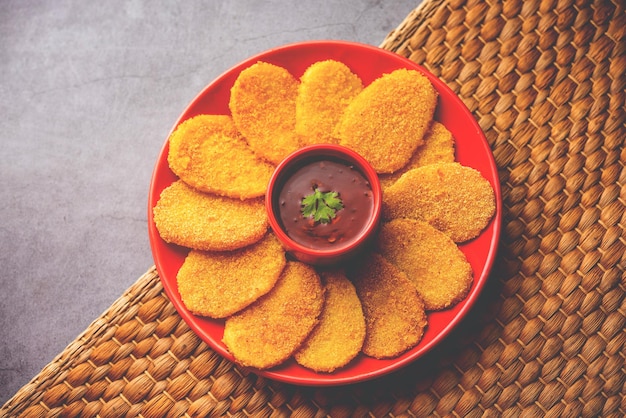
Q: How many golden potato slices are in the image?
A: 12